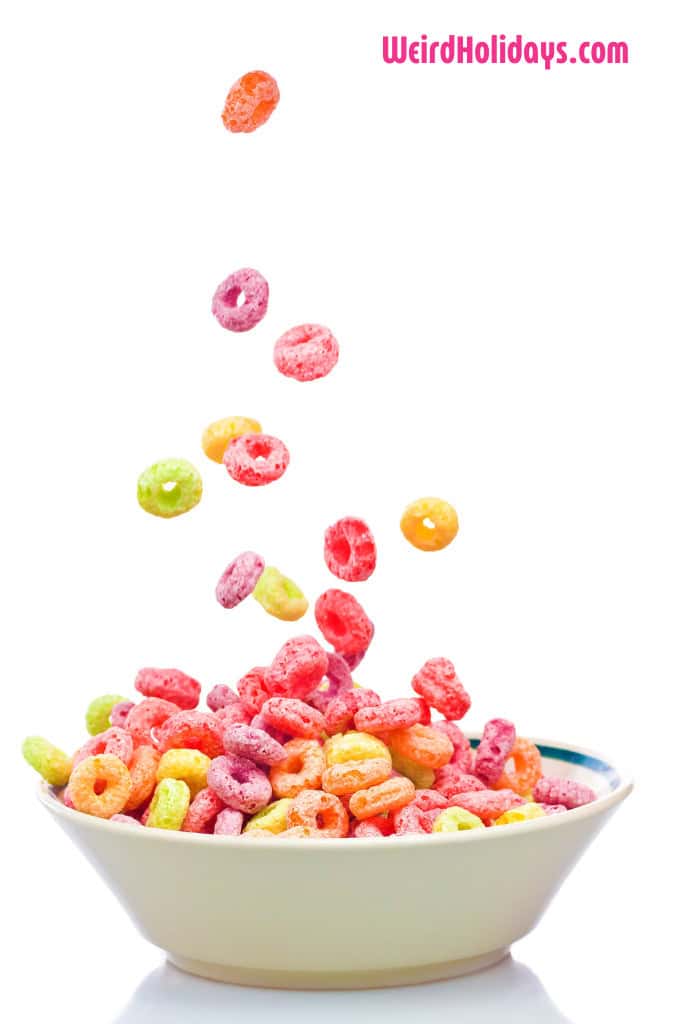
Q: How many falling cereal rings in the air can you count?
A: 11